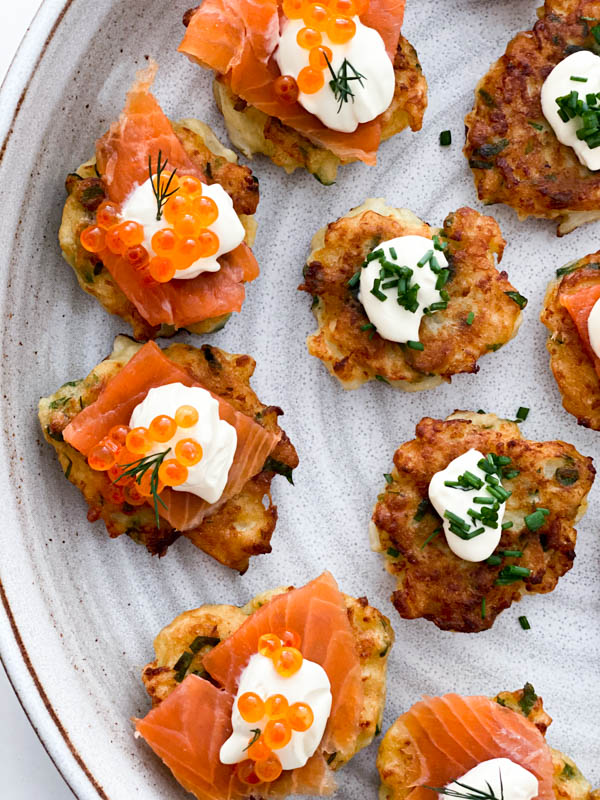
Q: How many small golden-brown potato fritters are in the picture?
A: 9